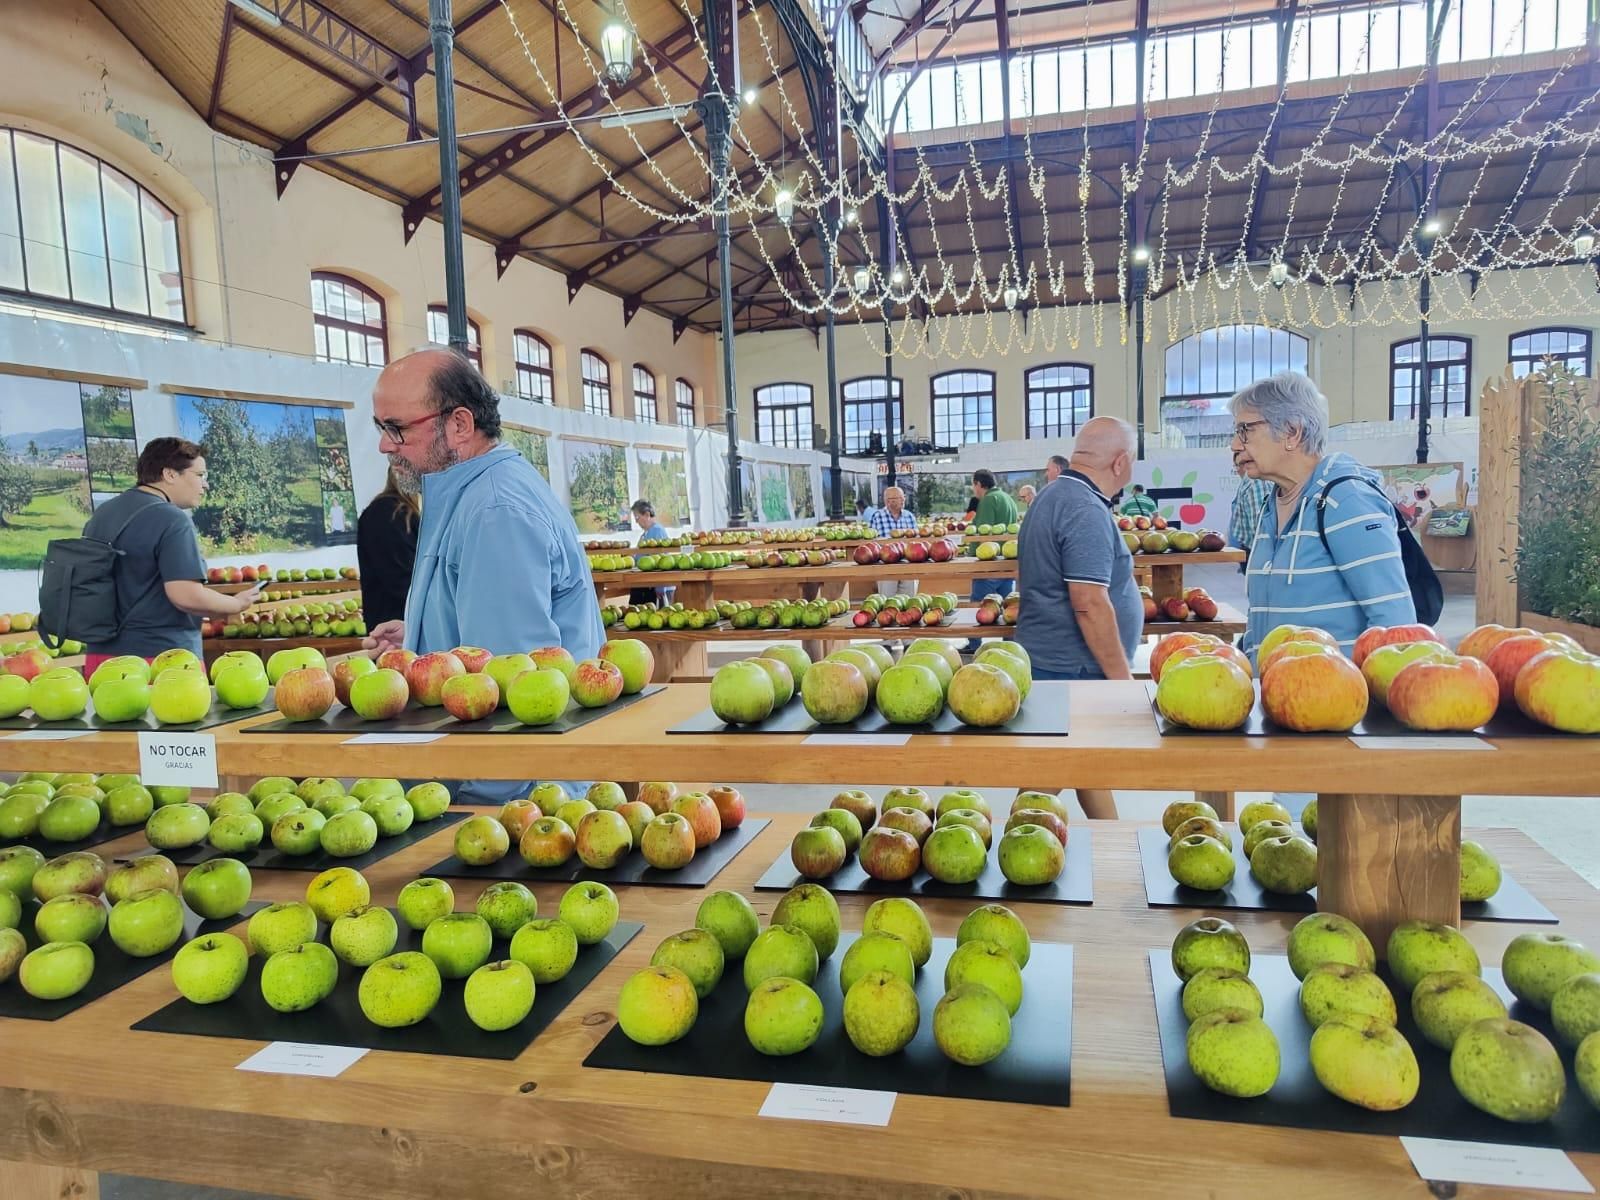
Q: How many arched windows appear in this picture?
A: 14